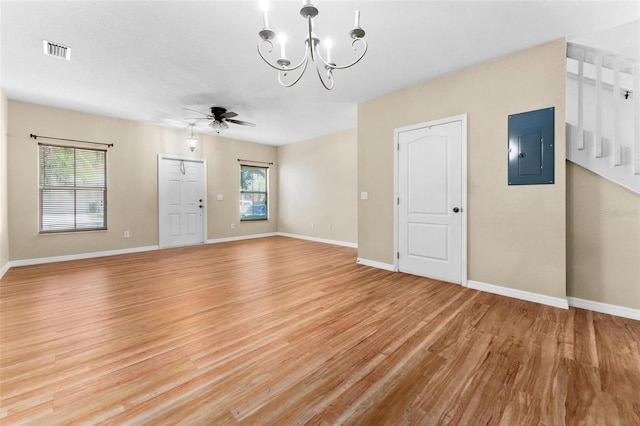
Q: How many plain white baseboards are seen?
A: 7